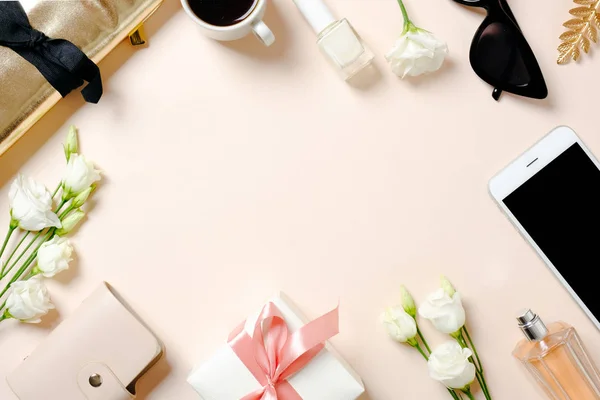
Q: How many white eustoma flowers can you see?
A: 8